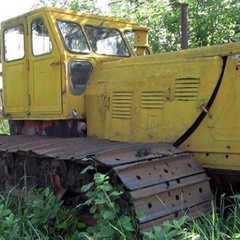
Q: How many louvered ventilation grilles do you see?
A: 3